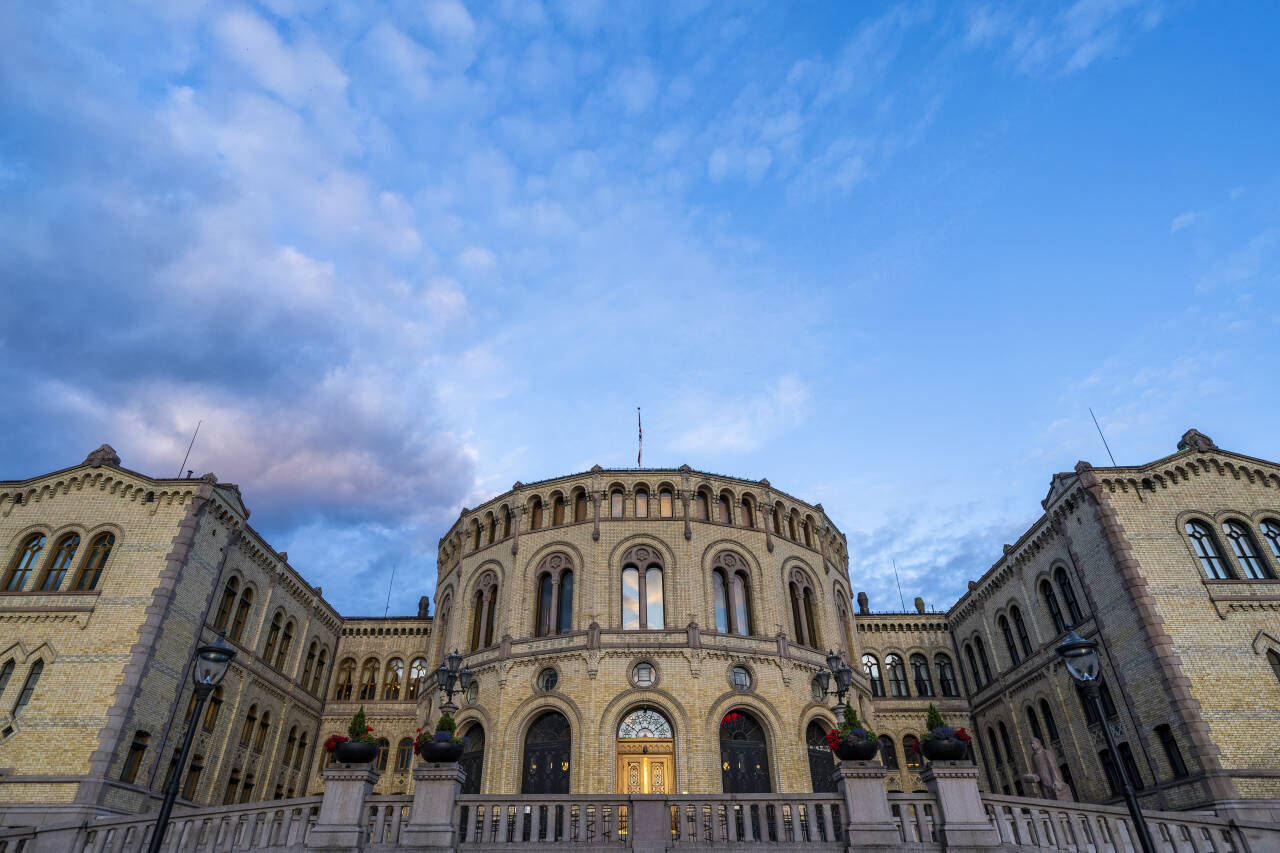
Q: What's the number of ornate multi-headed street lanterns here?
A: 2